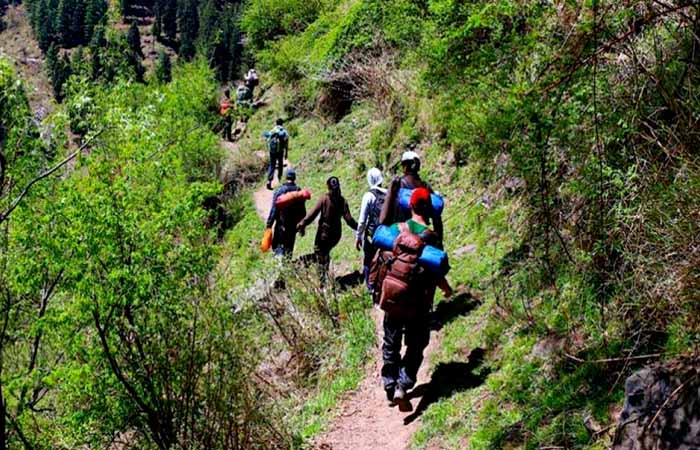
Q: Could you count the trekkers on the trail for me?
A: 9